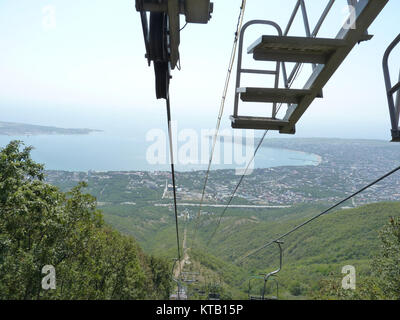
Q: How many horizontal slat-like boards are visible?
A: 3